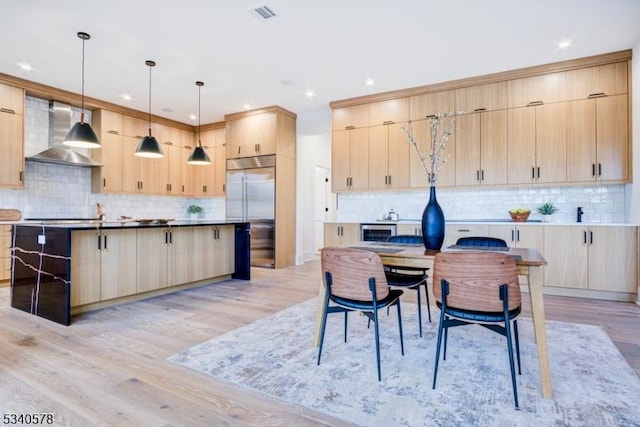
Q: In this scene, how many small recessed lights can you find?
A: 7